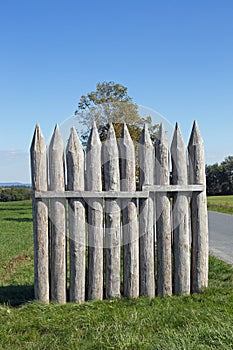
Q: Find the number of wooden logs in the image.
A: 10